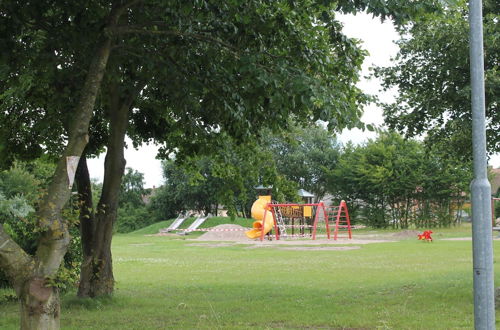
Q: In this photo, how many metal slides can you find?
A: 2